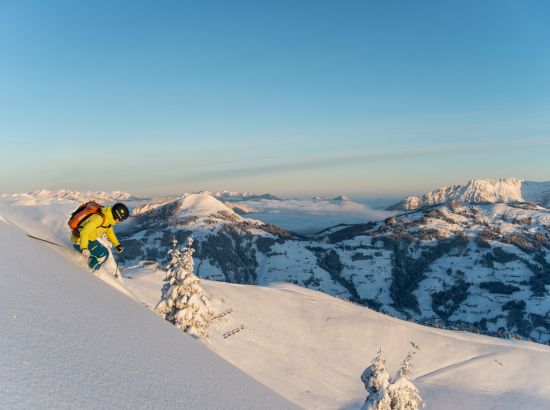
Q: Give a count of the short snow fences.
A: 2